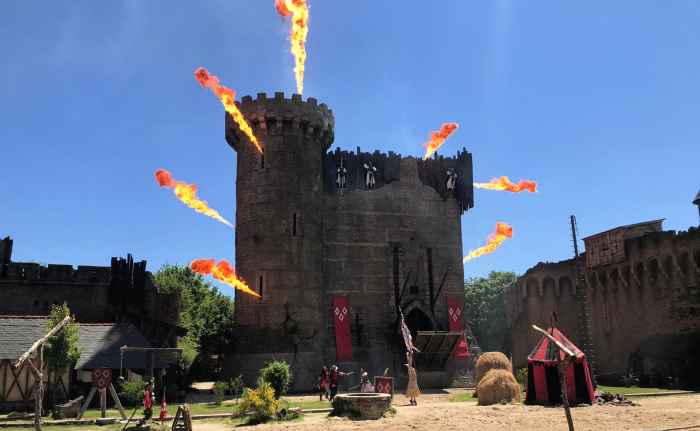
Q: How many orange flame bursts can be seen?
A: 7